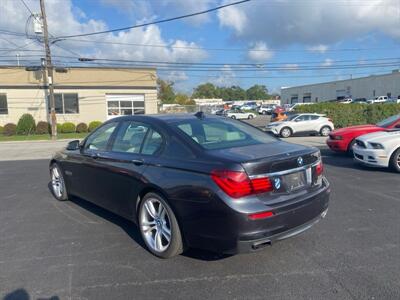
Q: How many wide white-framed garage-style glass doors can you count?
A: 1